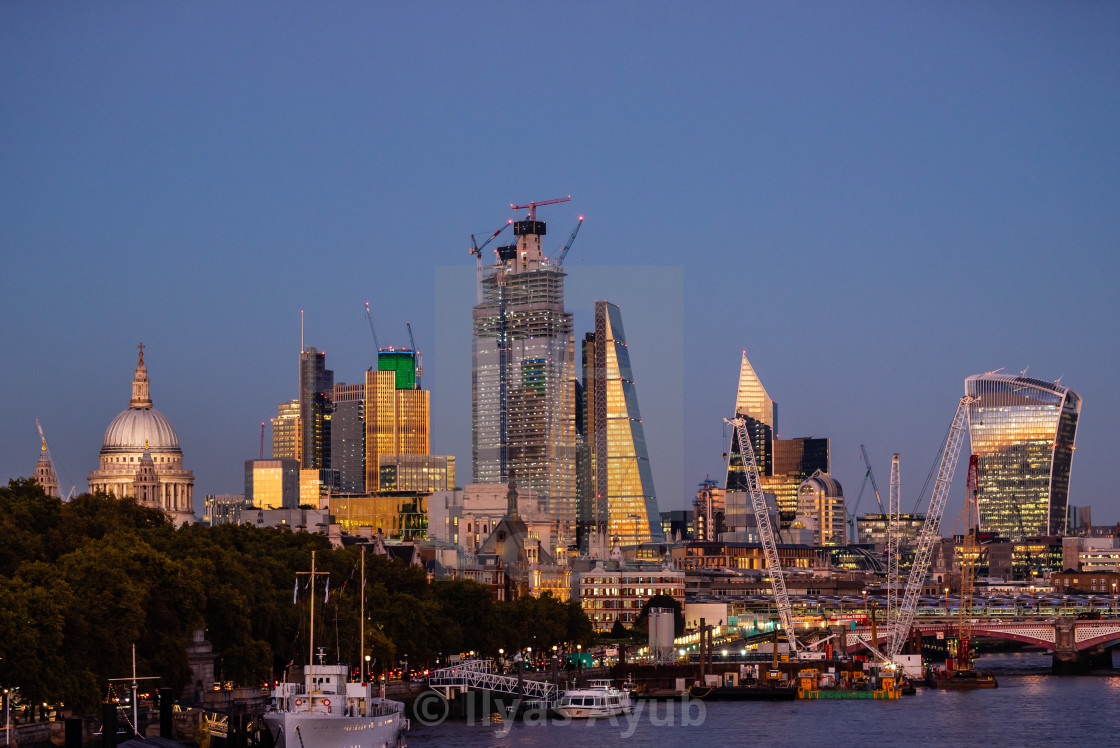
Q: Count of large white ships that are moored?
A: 1